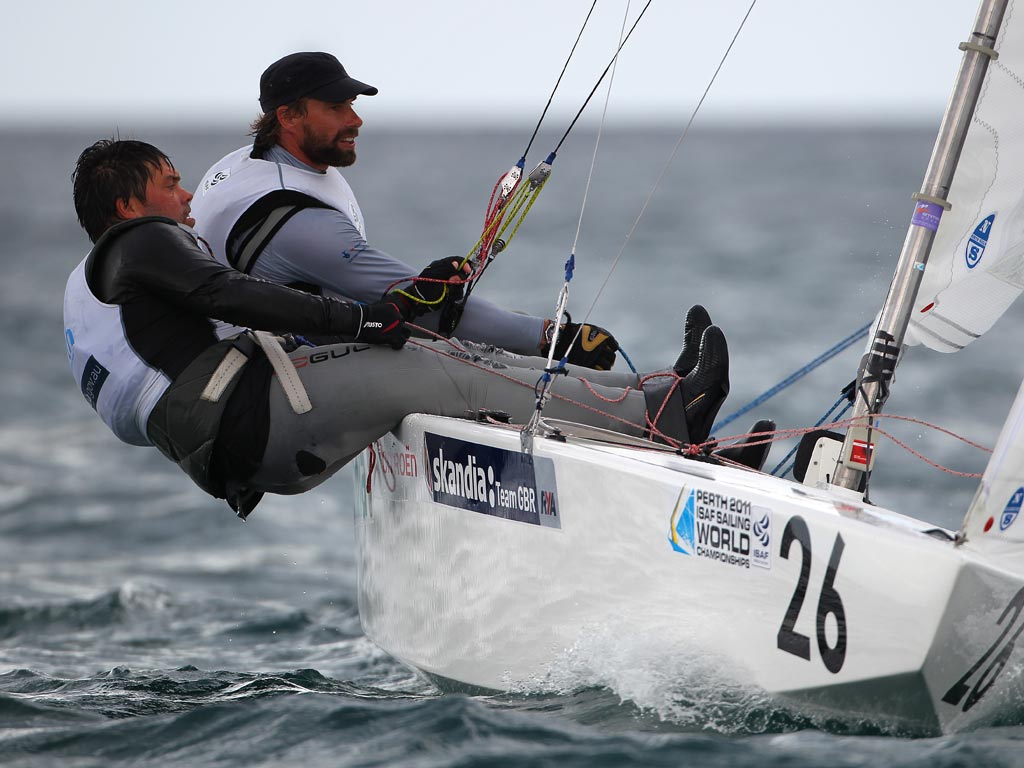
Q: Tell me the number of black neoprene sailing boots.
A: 3